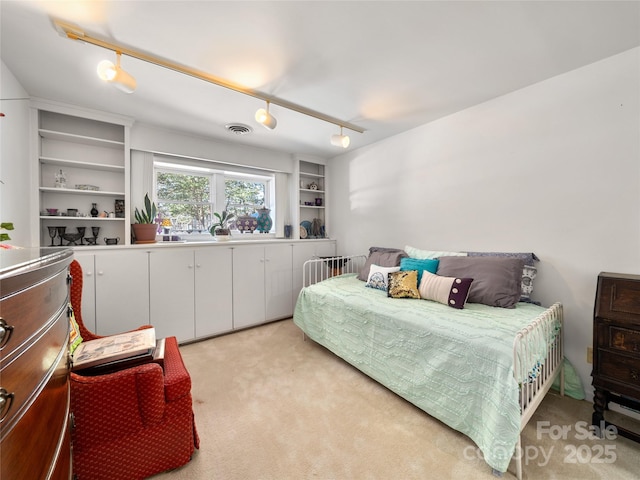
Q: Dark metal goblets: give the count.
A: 4